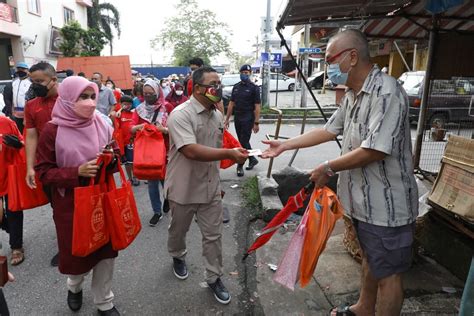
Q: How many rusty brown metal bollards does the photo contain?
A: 2